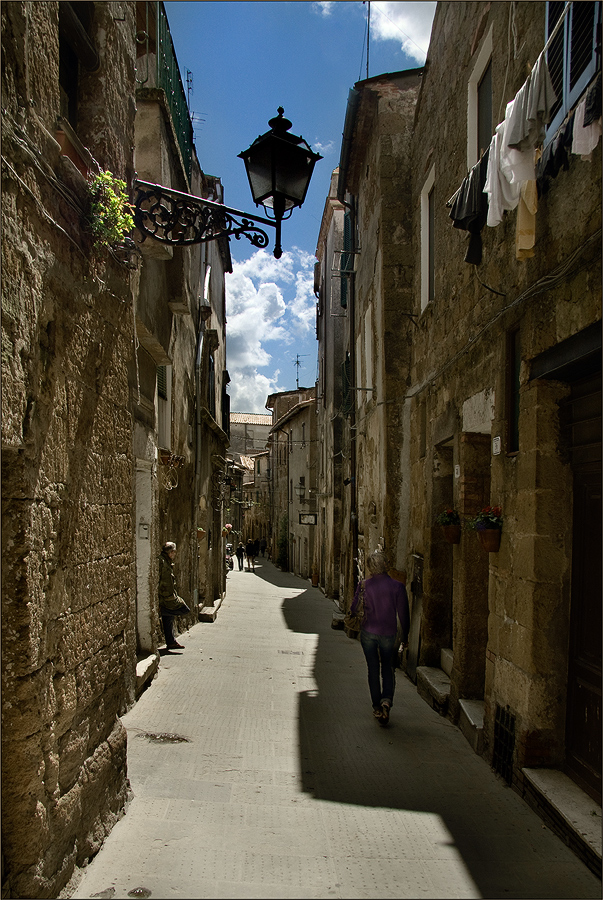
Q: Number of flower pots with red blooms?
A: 2